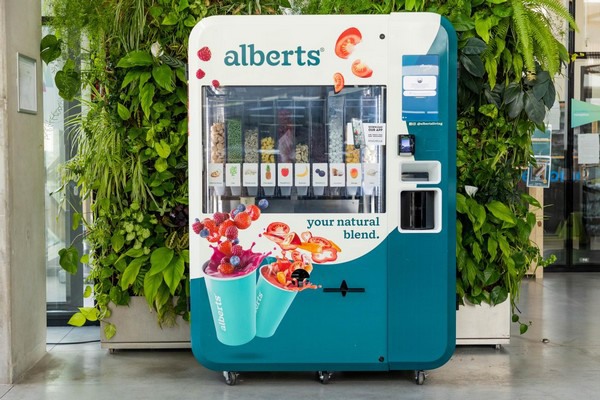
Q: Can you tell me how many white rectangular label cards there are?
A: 10